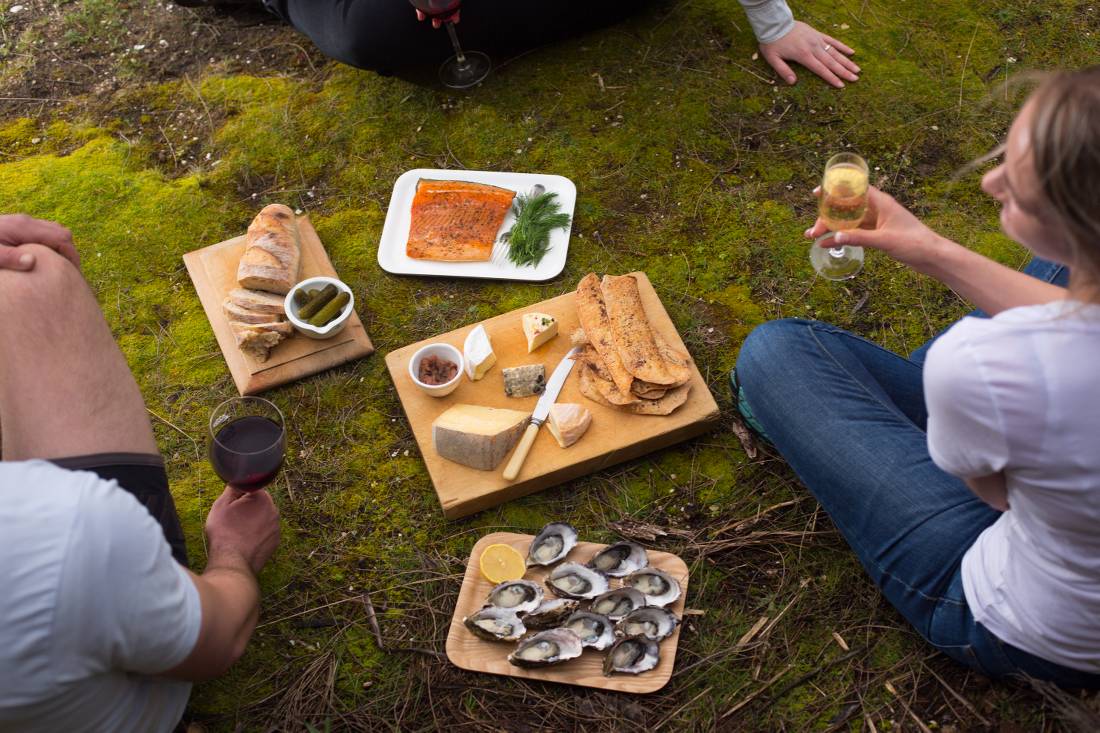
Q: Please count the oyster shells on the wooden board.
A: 12